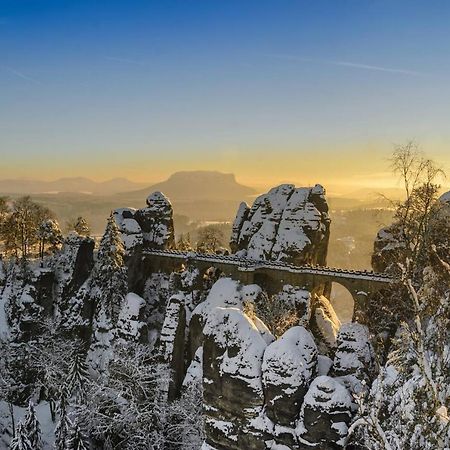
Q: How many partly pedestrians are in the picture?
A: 0